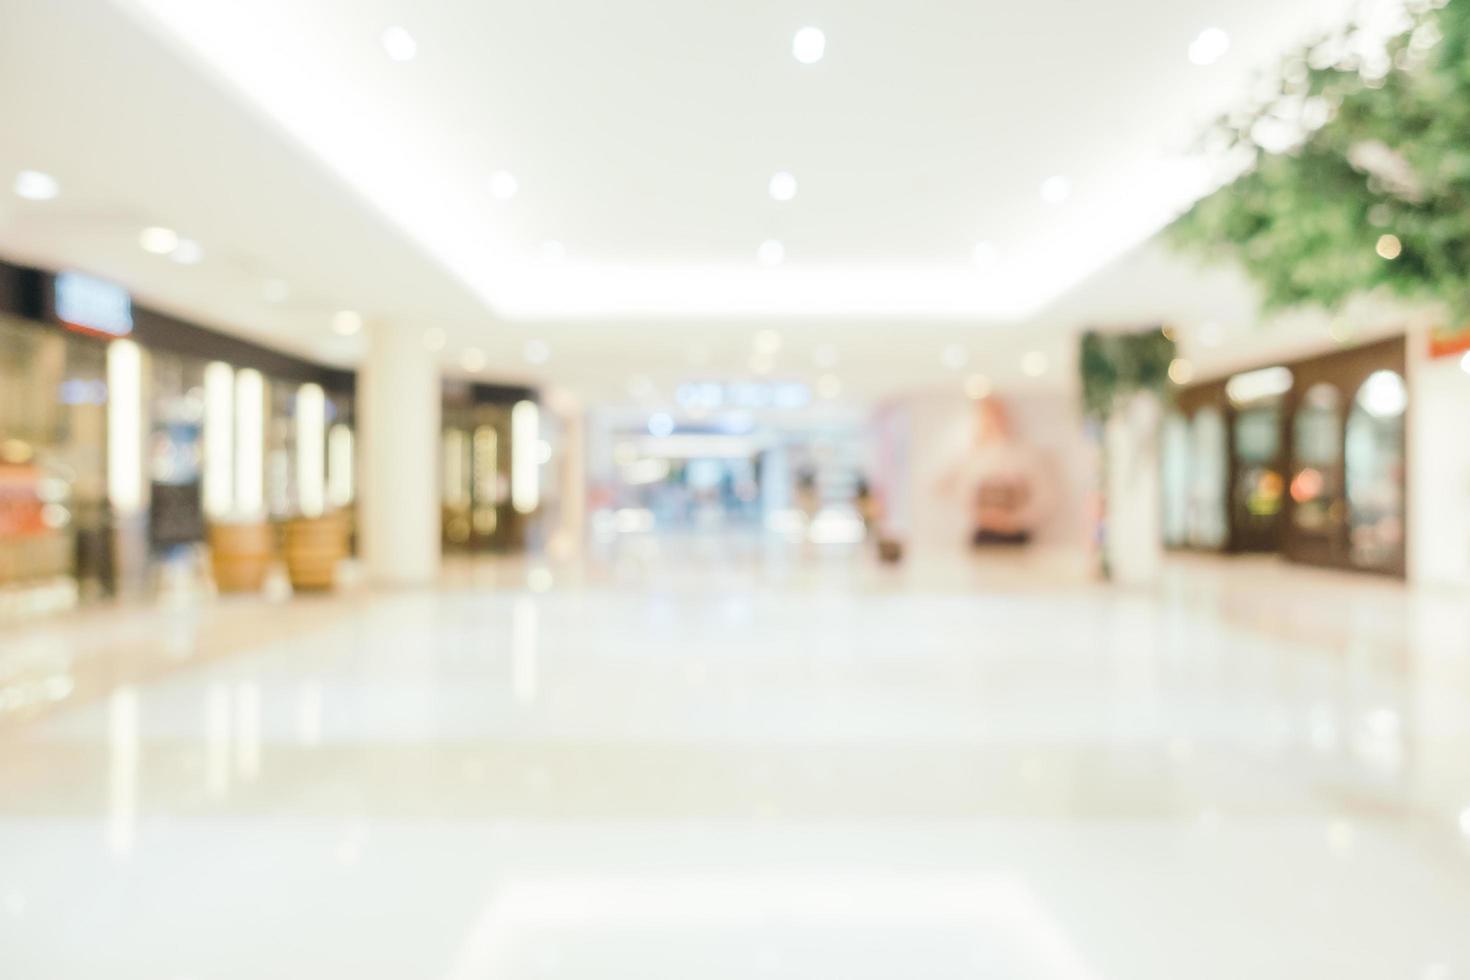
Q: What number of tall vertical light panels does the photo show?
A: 6